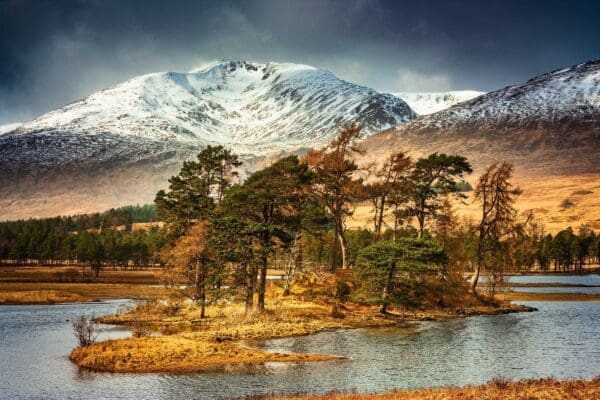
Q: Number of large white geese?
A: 0